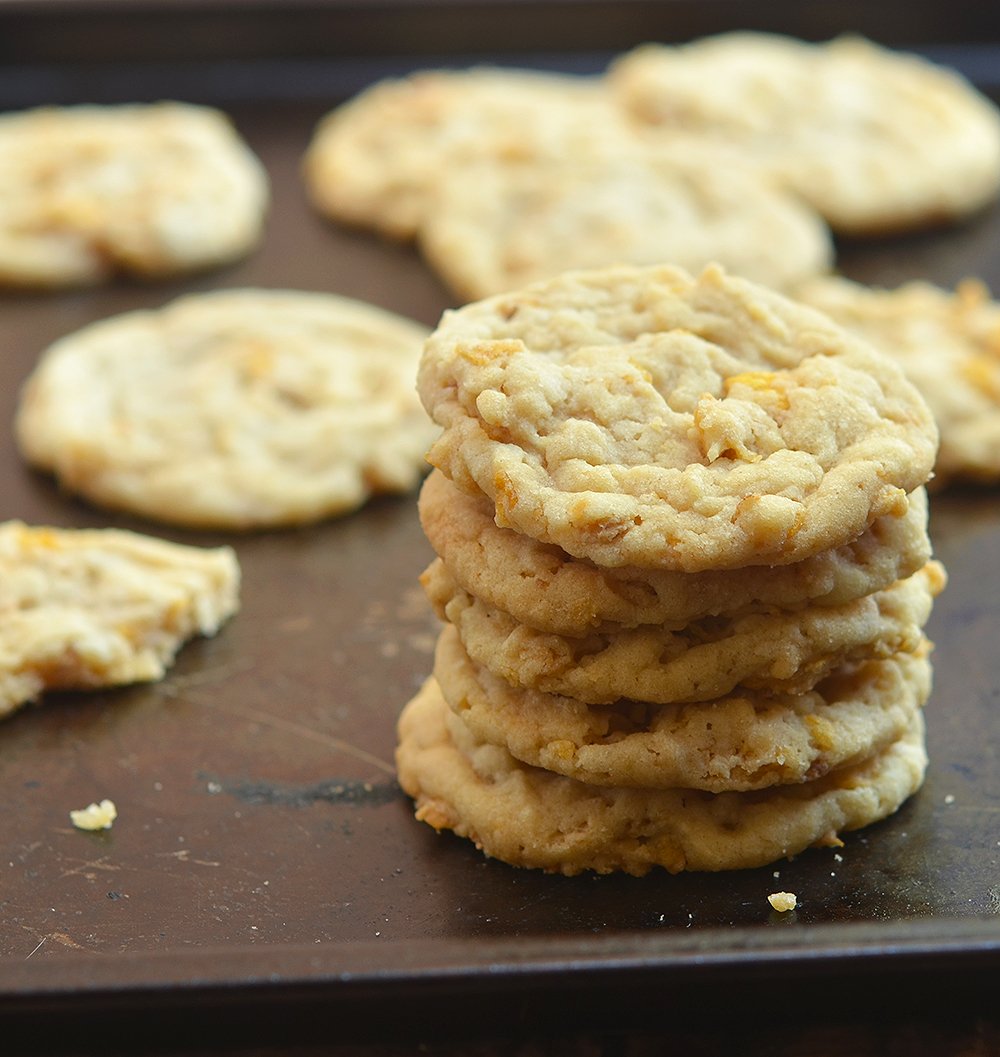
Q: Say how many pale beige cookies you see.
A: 12